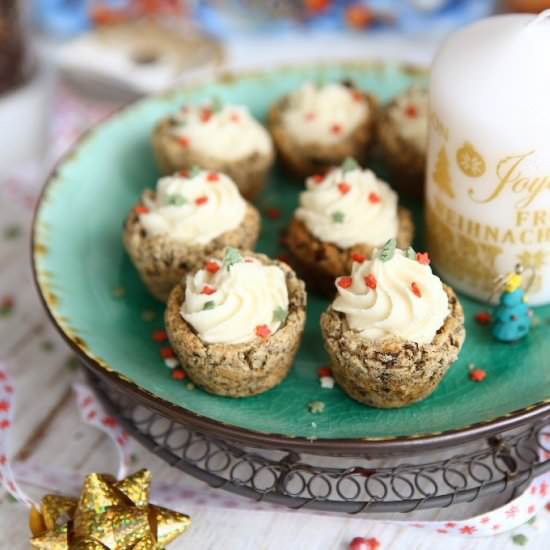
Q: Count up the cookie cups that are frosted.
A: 7